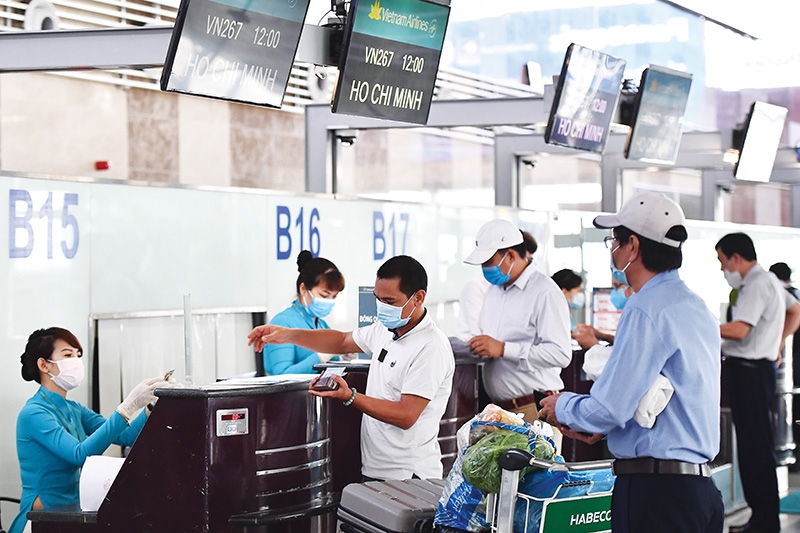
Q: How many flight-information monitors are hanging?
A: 5